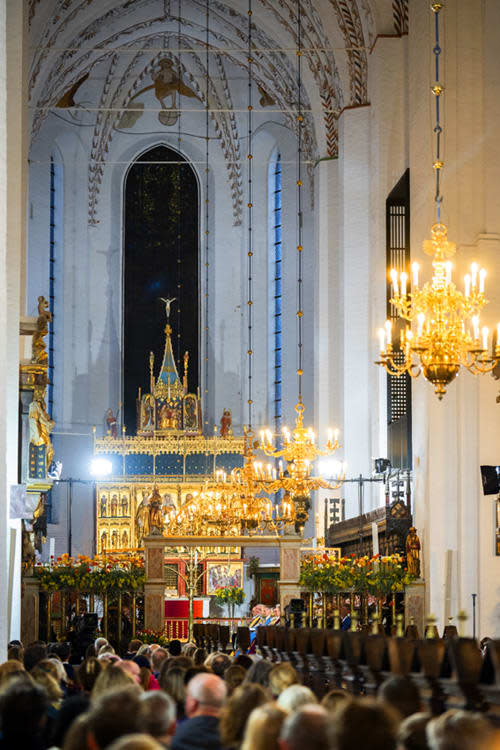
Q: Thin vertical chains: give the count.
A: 5